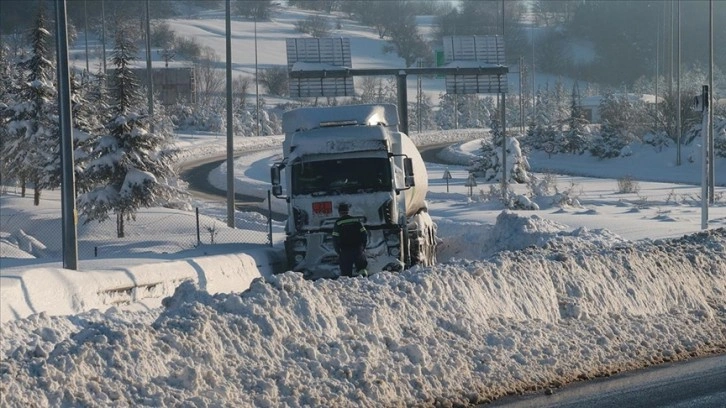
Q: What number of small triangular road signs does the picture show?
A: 2